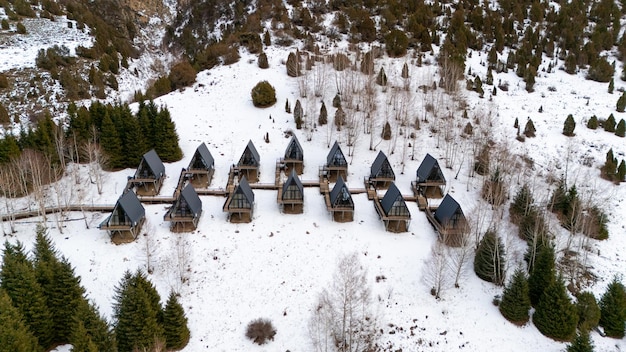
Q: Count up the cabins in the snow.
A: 14